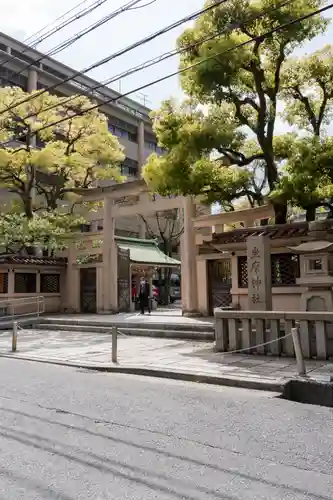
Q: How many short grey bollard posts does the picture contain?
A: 3